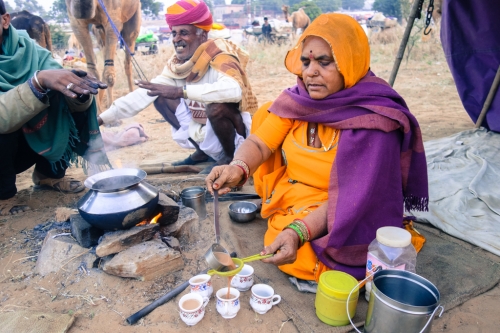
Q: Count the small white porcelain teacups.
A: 5